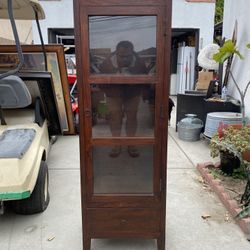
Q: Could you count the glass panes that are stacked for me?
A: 3